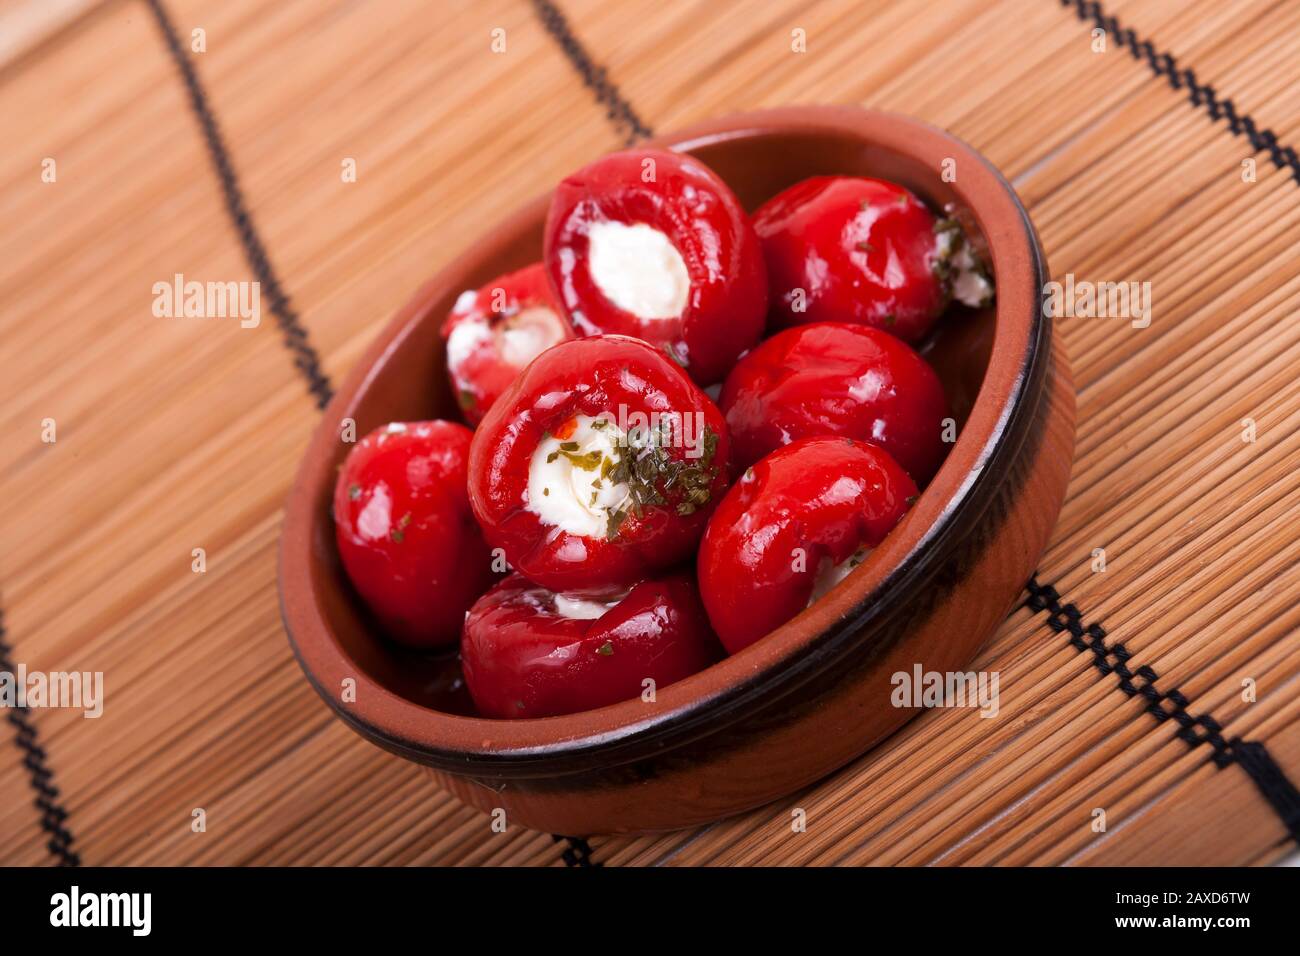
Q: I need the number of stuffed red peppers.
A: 8